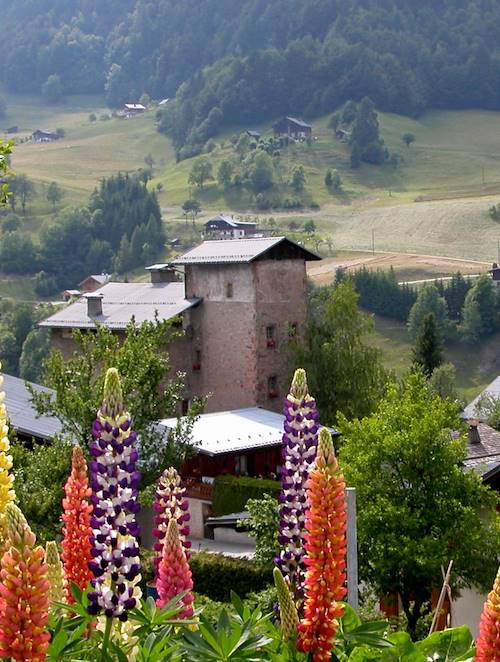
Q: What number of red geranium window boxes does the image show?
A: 3